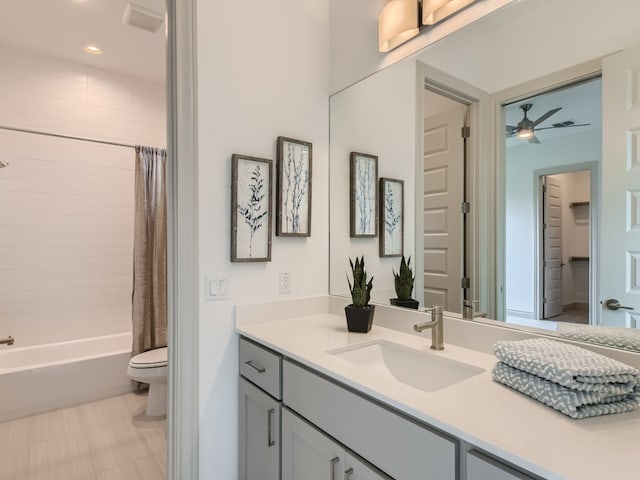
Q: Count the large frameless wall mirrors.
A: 1